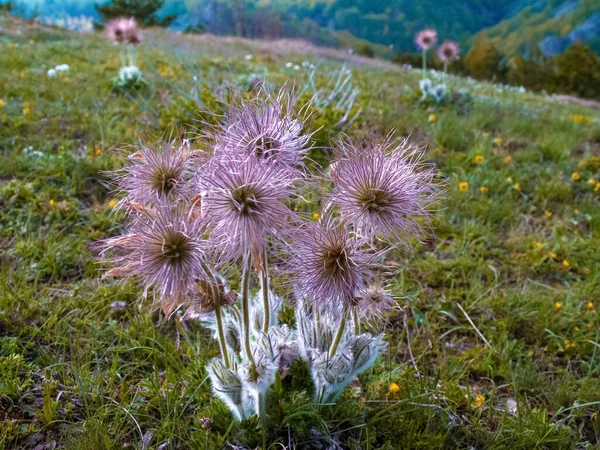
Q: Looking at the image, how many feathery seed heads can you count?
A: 11